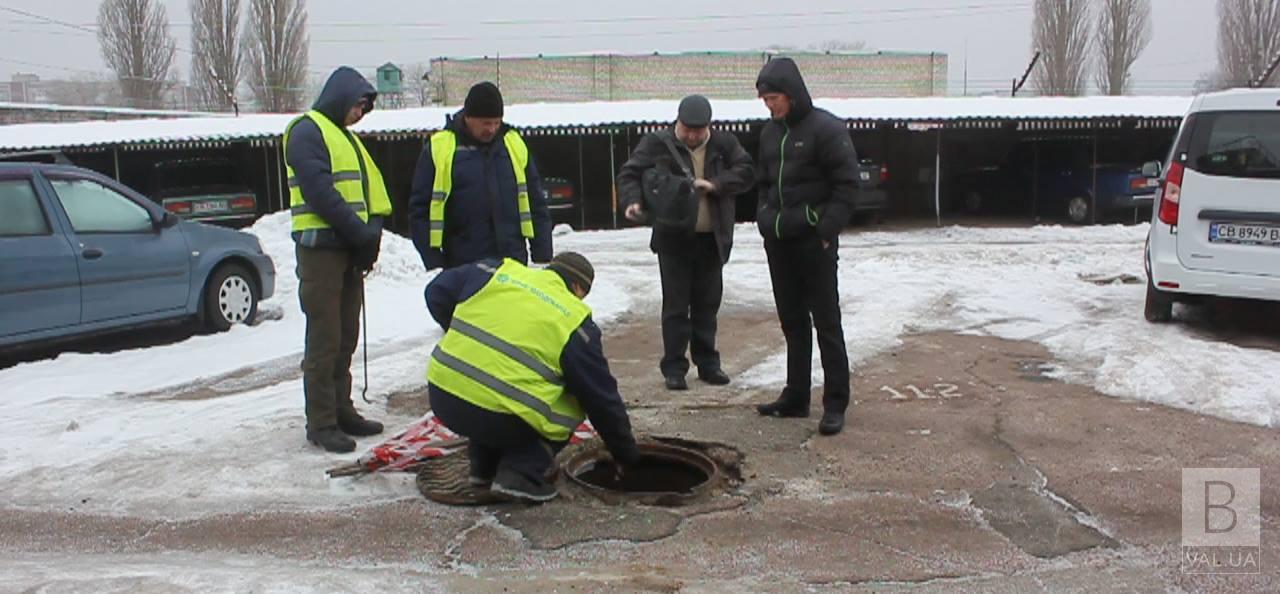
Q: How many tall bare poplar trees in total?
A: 6